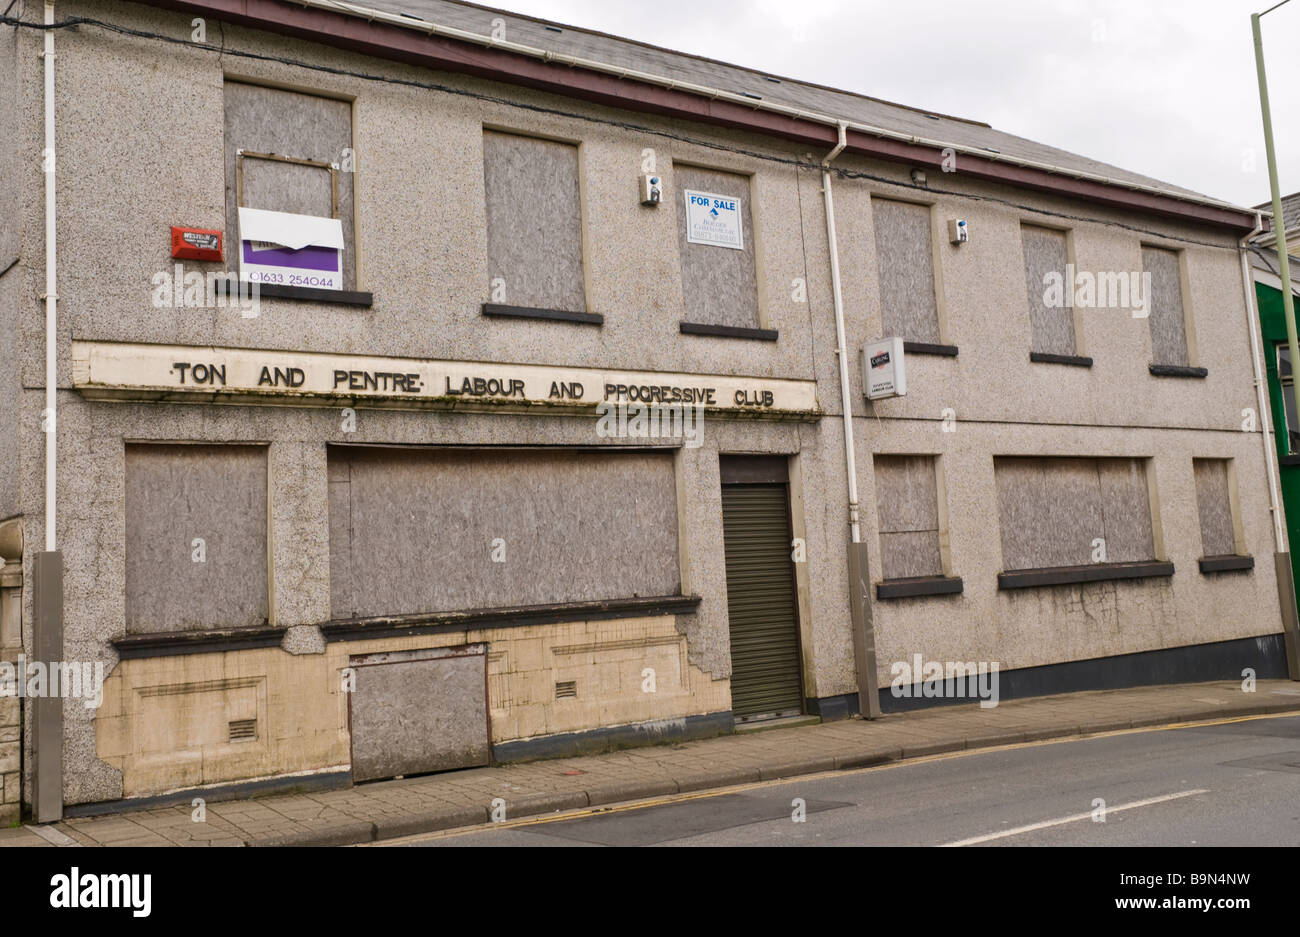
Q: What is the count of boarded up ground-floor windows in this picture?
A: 5